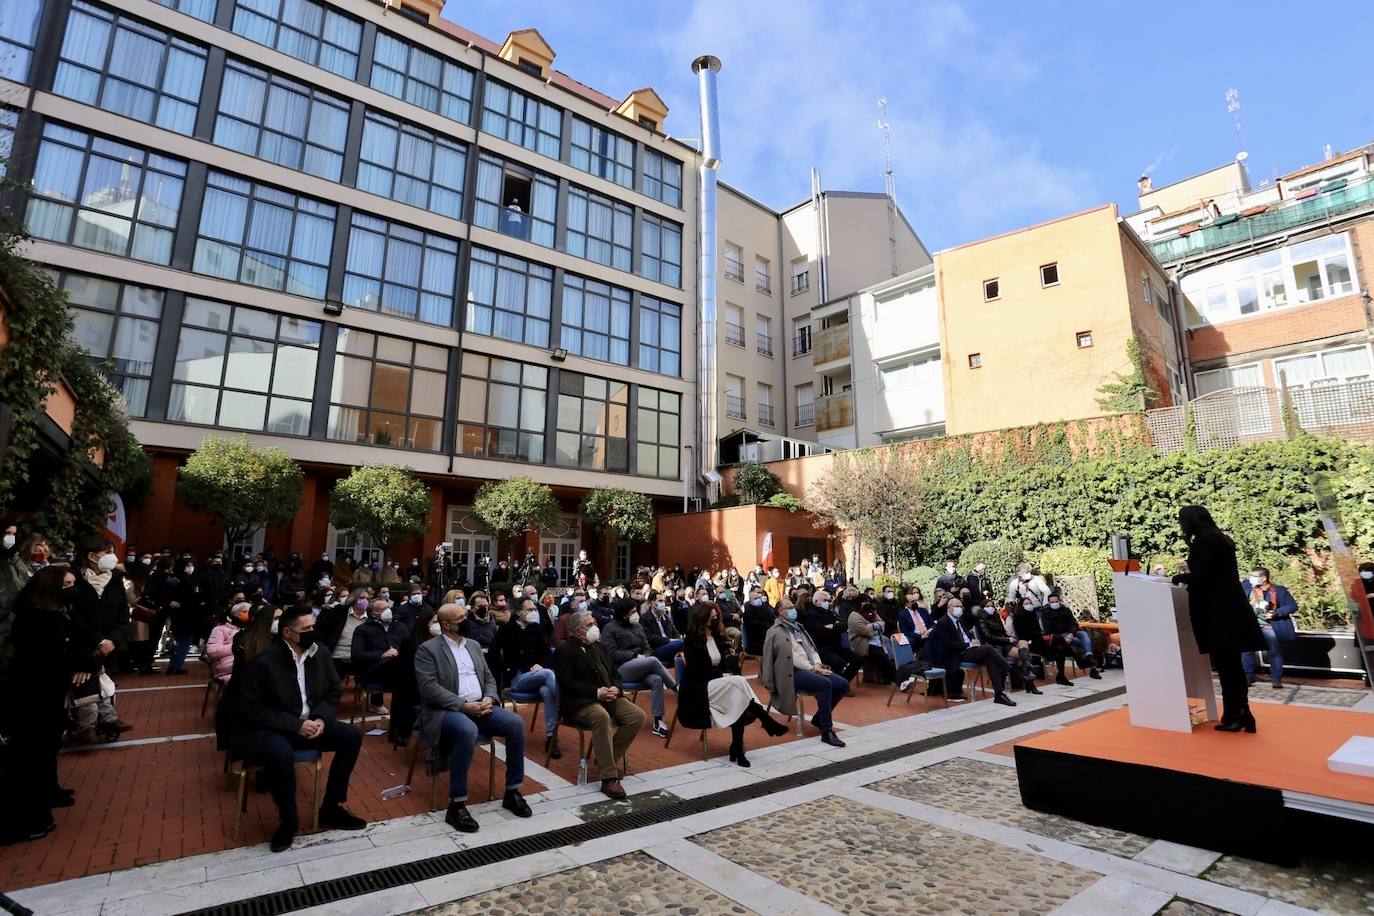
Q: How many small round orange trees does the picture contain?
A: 4